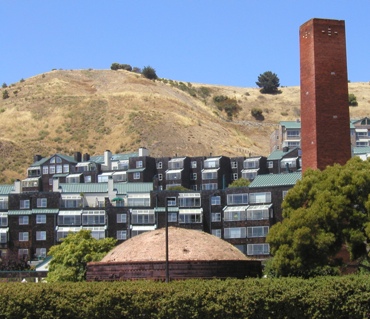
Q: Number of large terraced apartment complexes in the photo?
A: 1